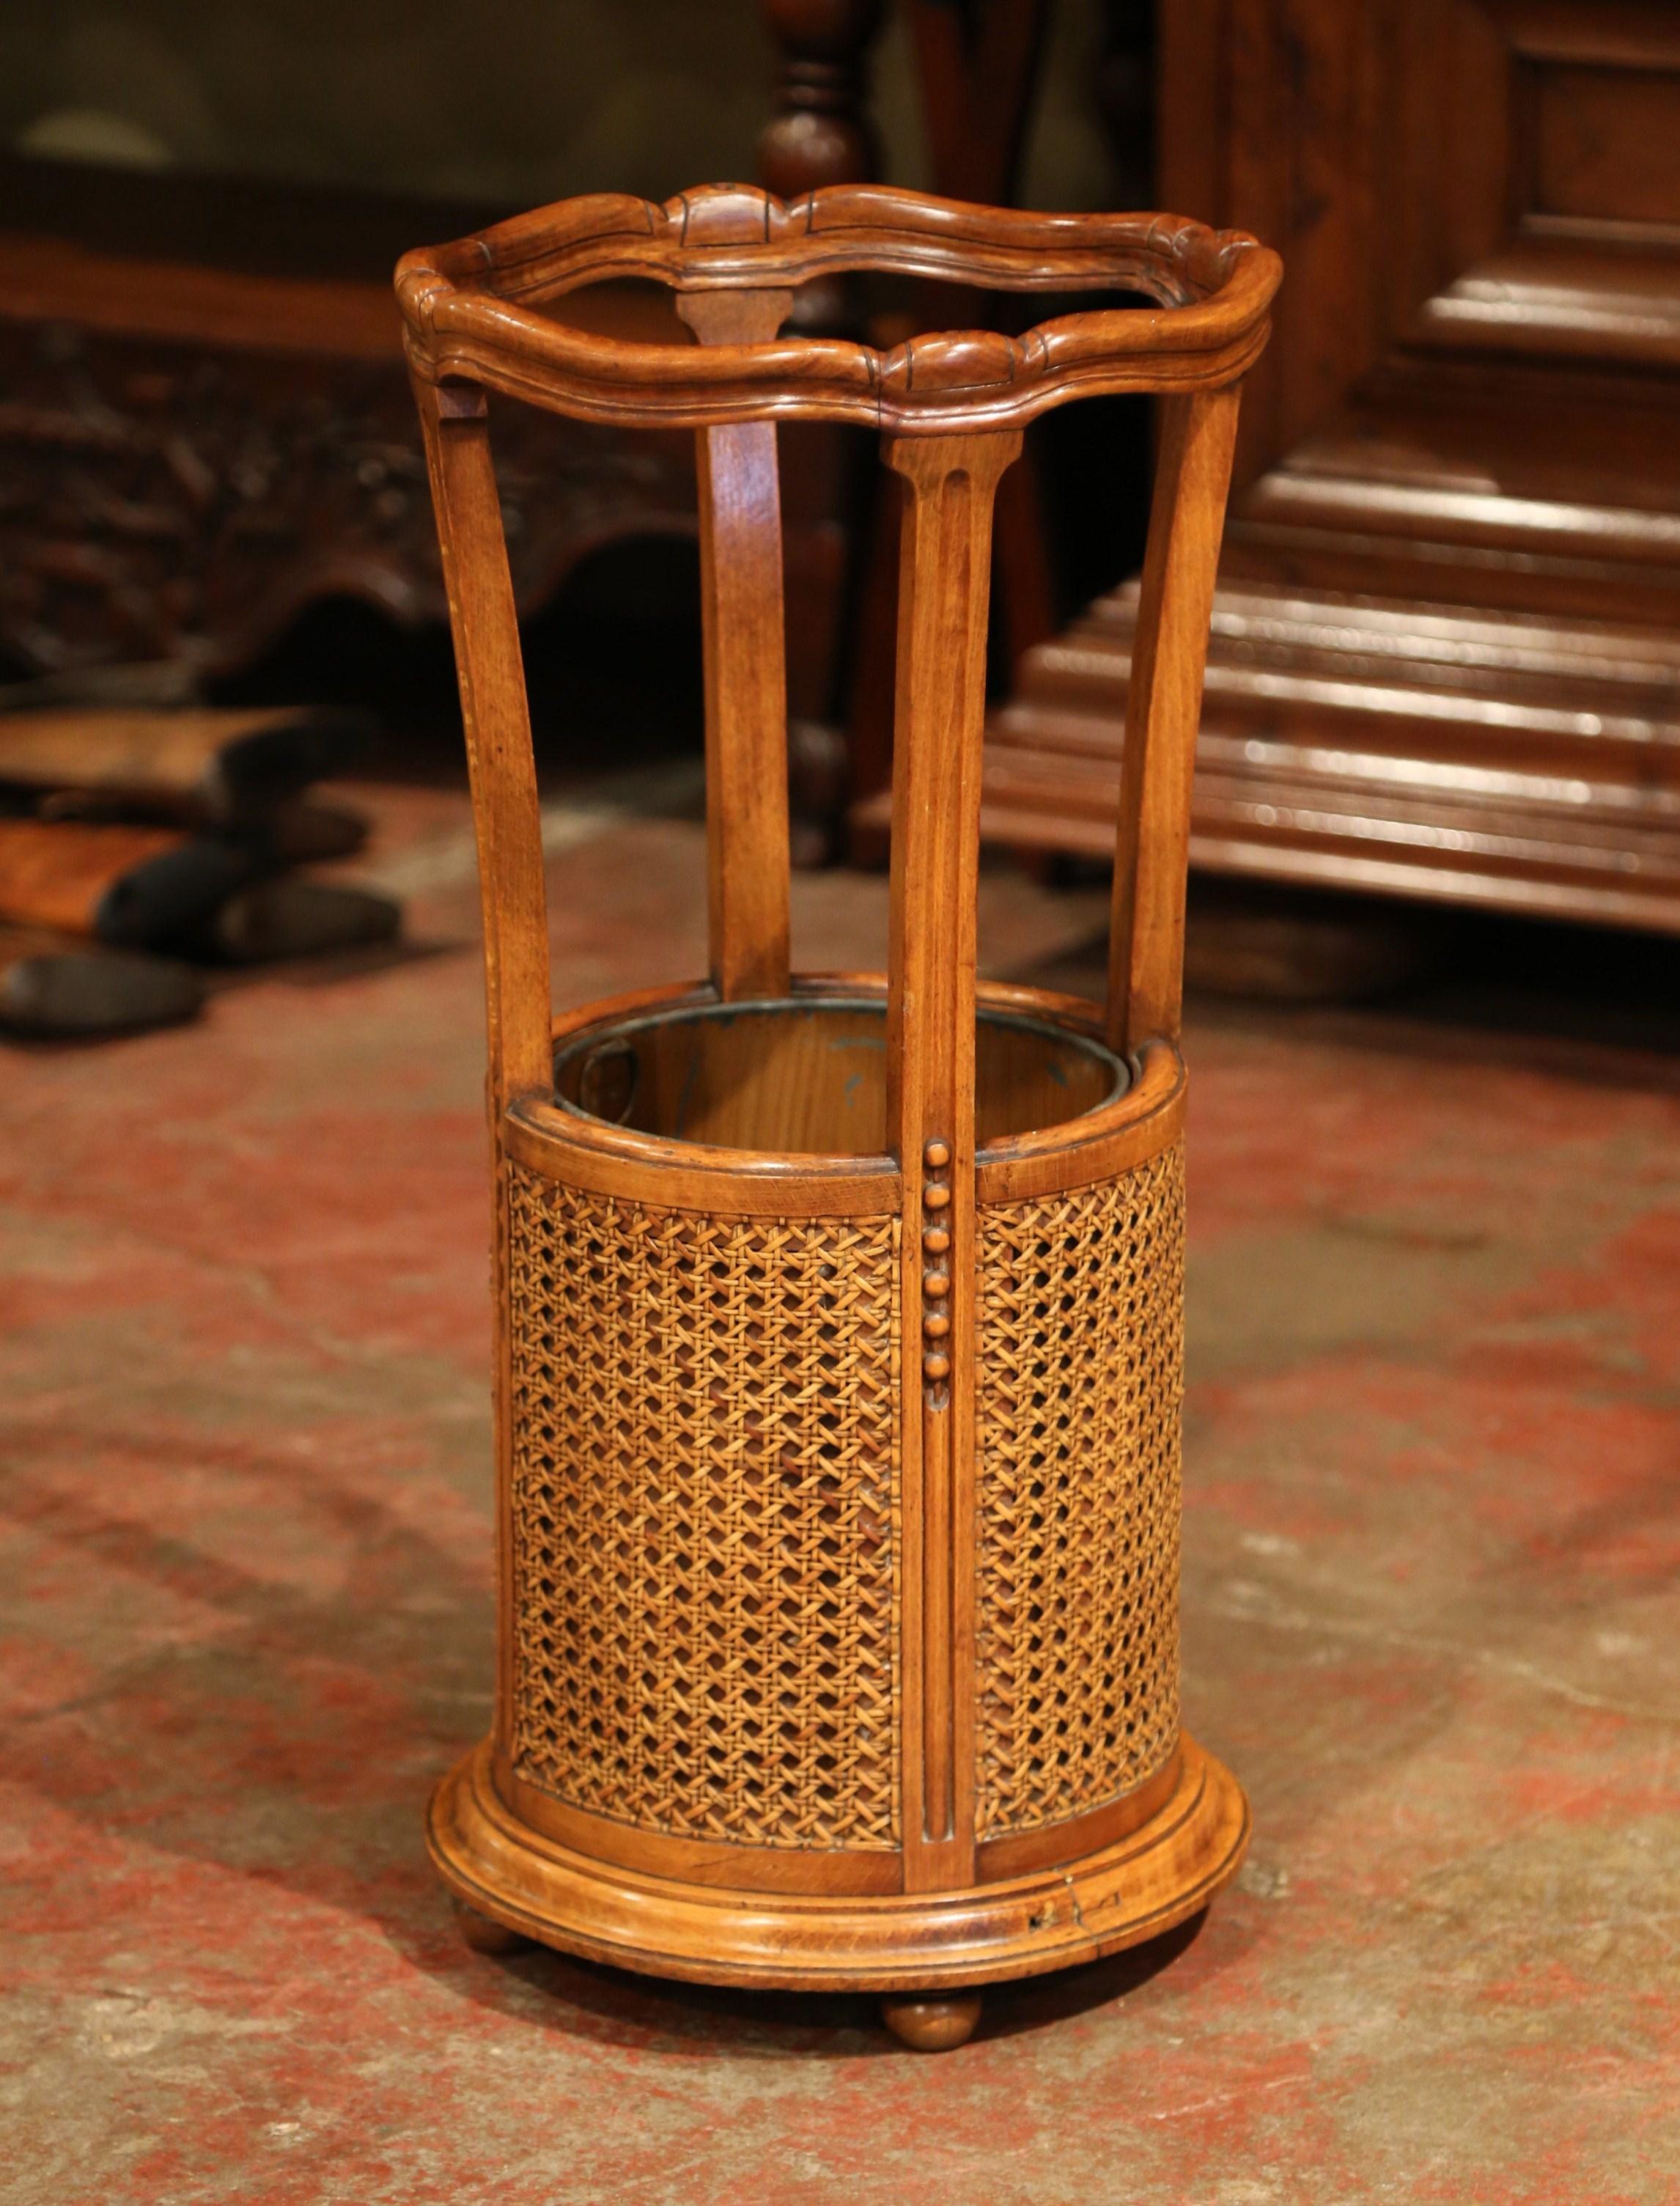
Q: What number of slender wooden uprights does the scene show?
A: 4